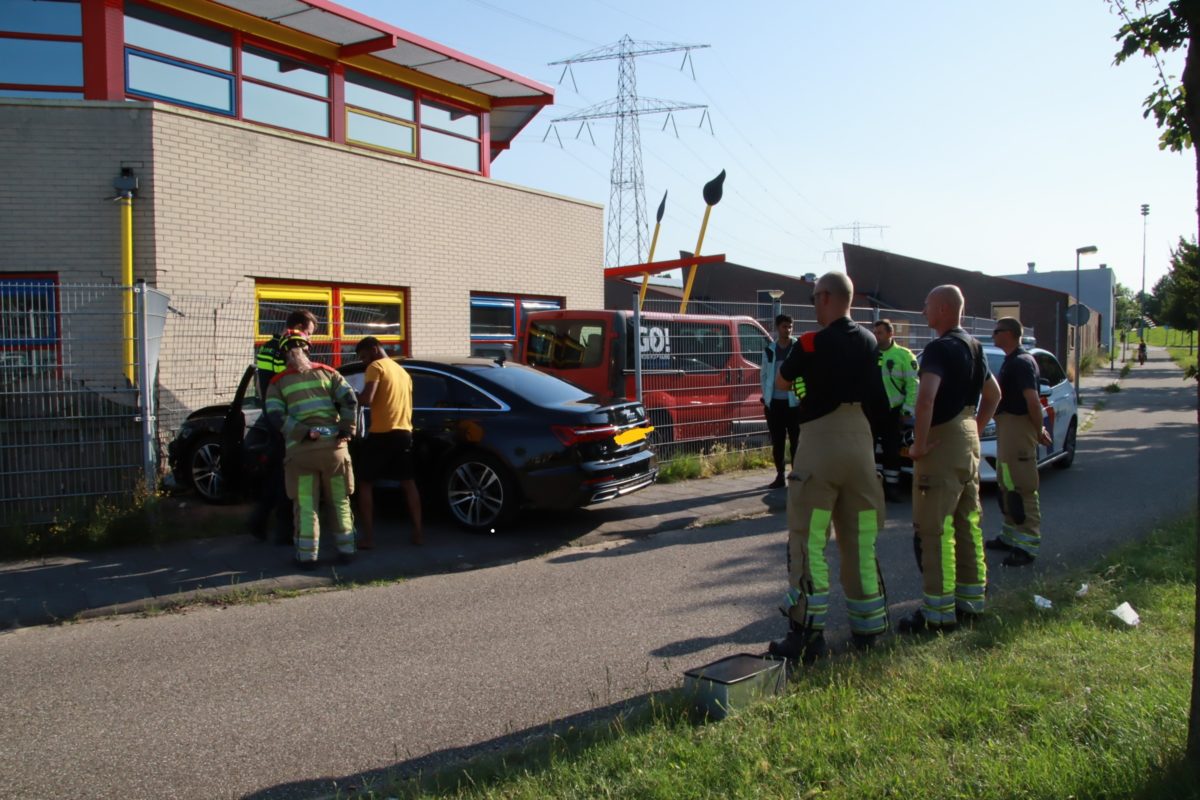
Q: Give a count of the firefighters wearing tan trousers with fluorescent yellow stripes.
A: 4